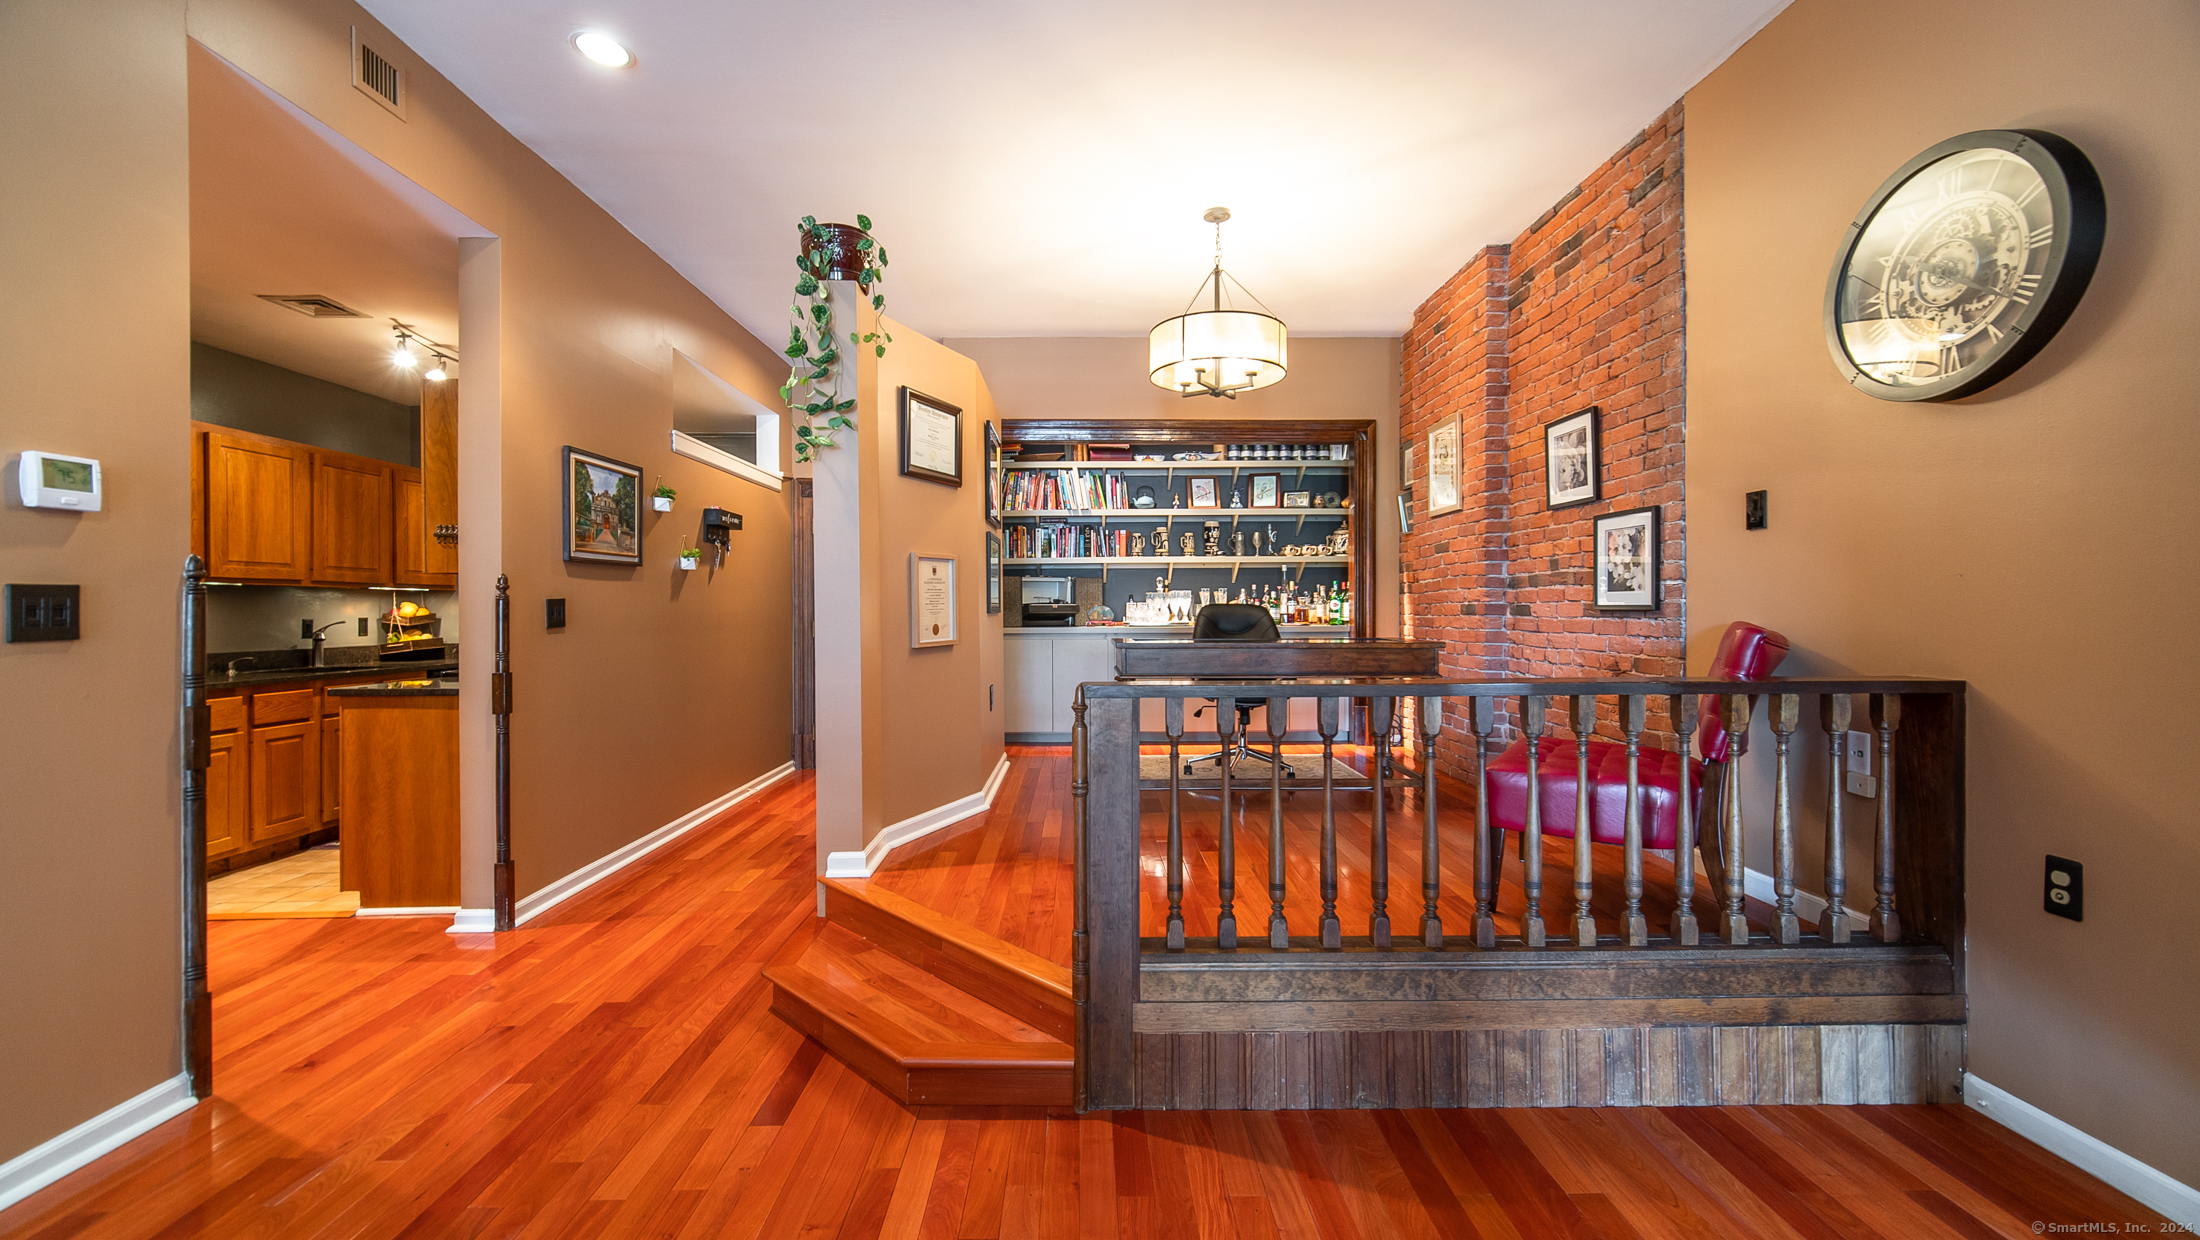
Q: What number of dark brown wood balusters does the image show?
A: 15